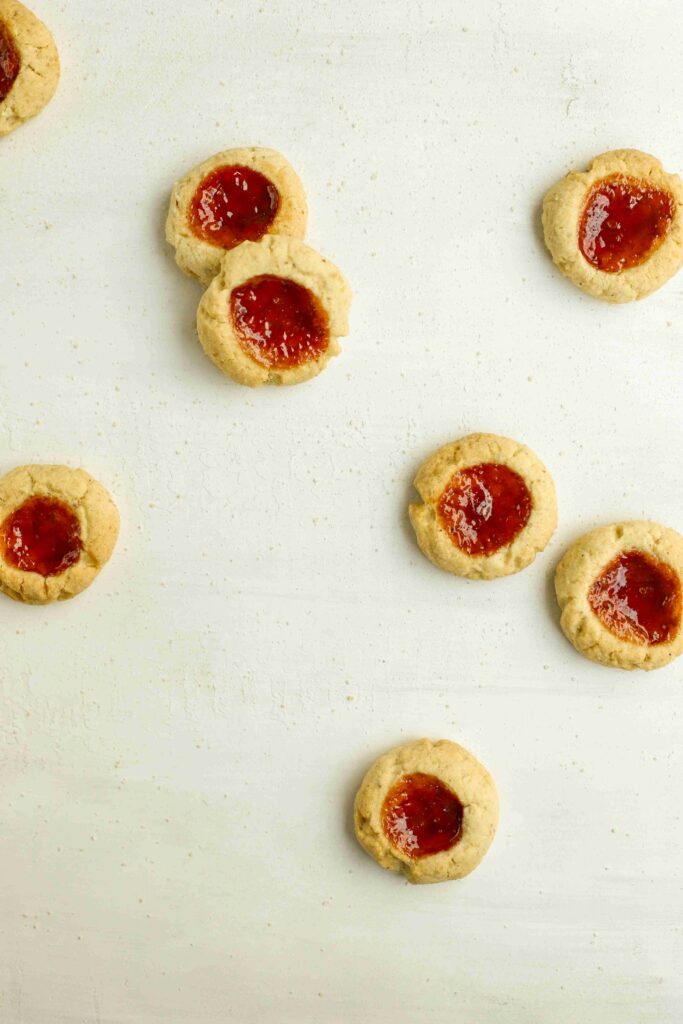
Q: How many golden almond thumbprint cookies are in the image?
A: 8